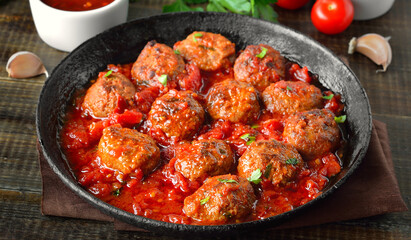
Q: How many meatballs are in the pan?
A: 12